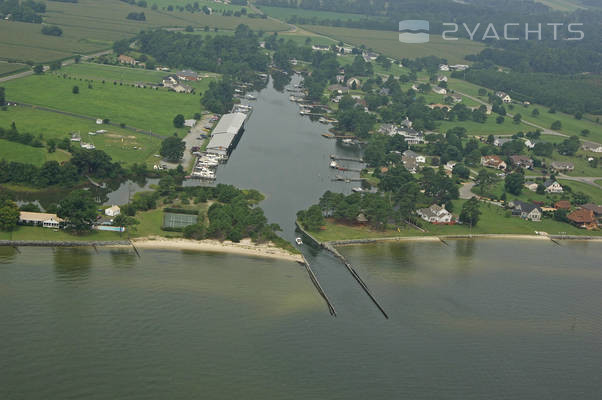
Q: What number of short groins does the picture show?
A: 5